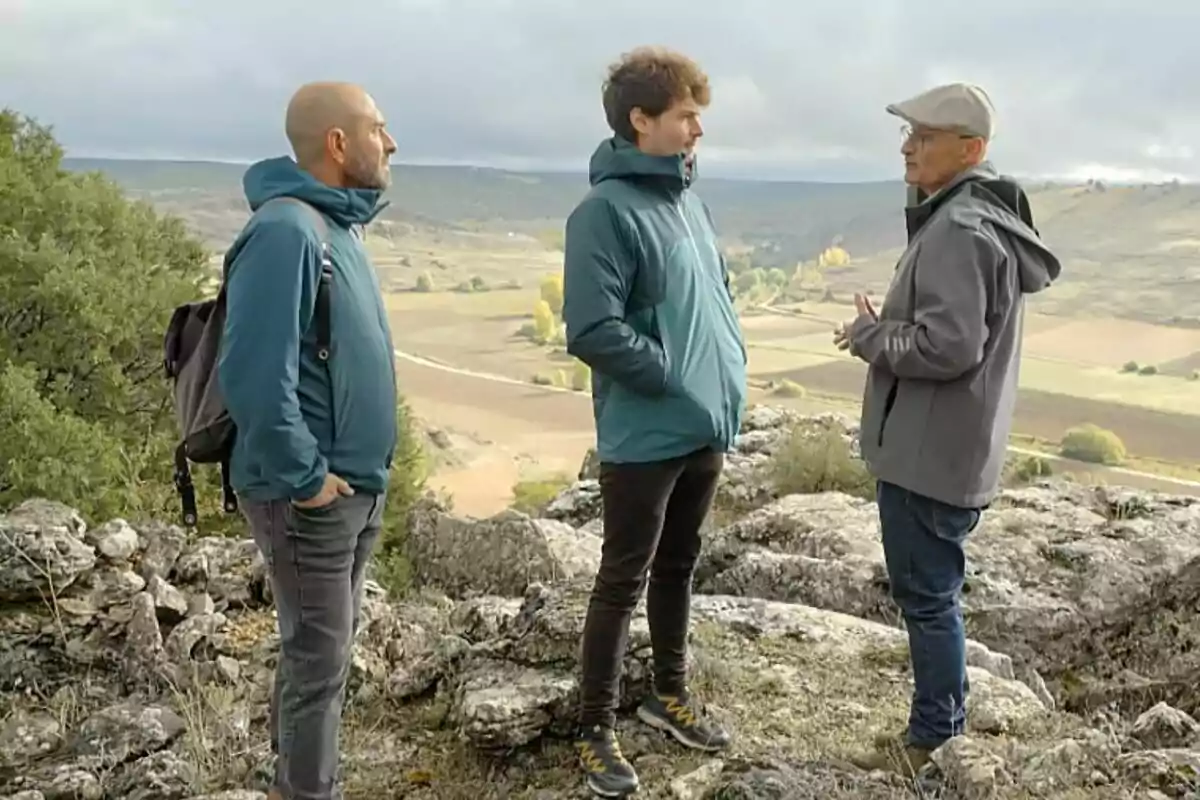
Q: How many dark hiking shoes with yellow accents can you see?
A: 2